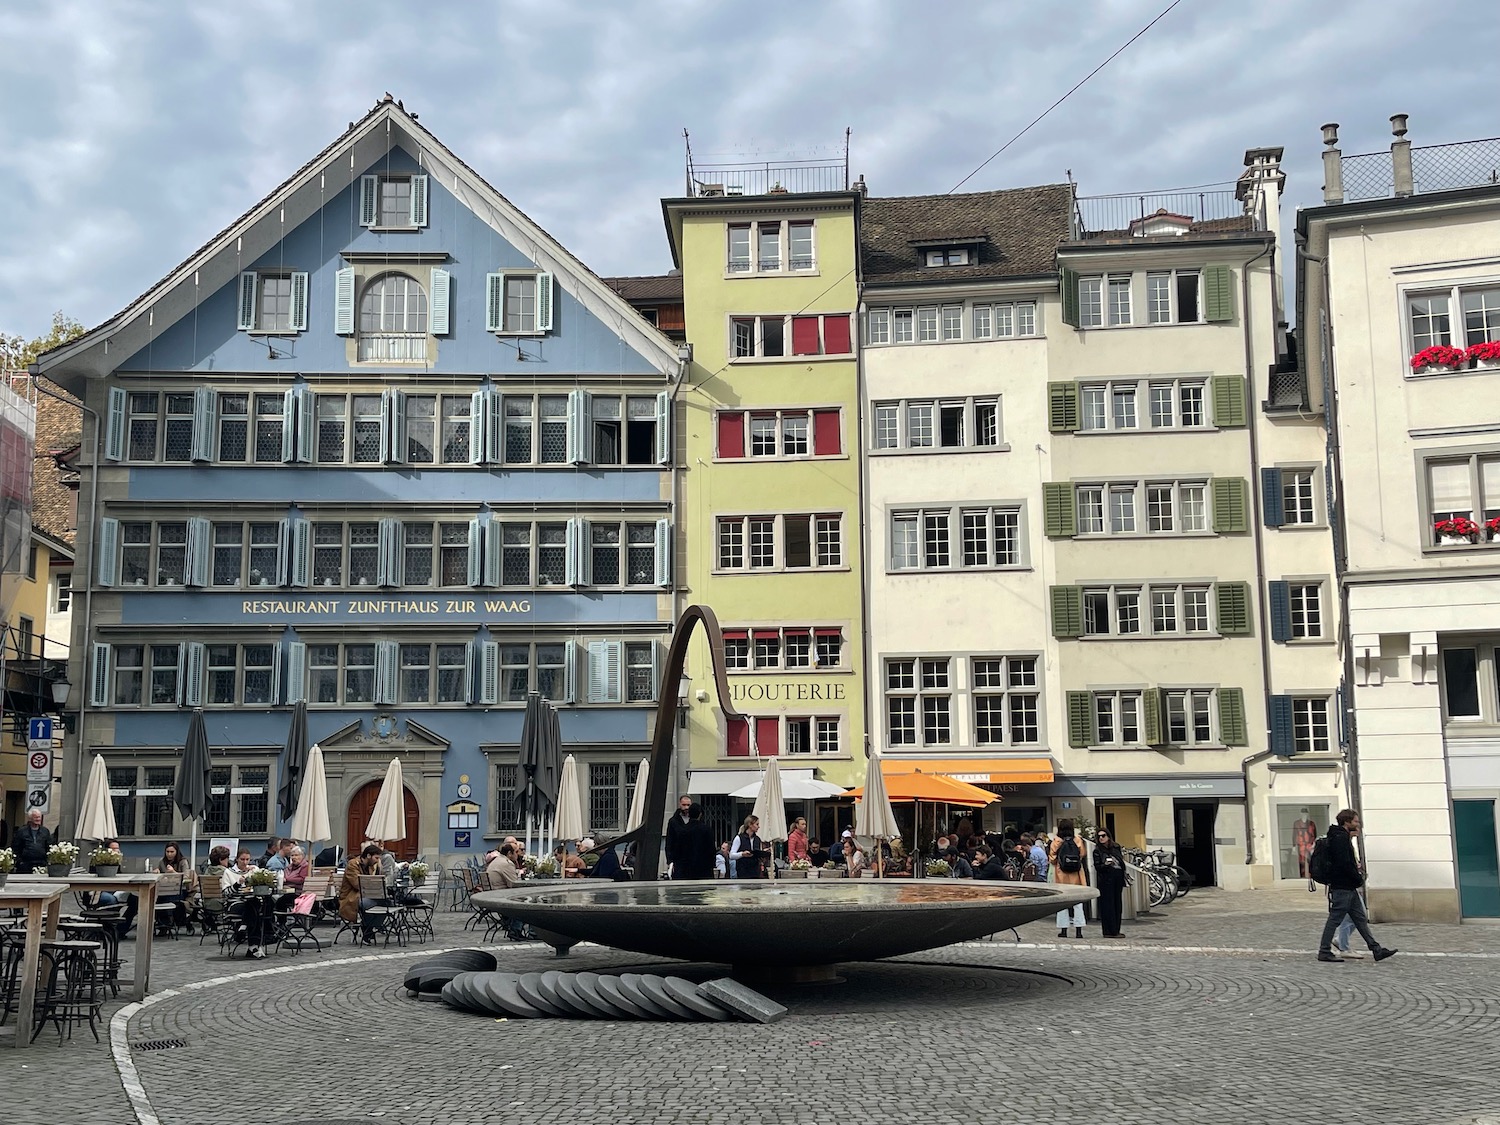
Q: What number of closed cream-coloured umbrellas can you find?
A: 7